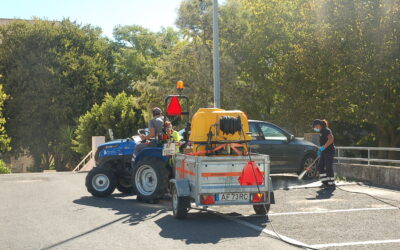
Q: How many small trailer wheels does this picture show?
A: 2